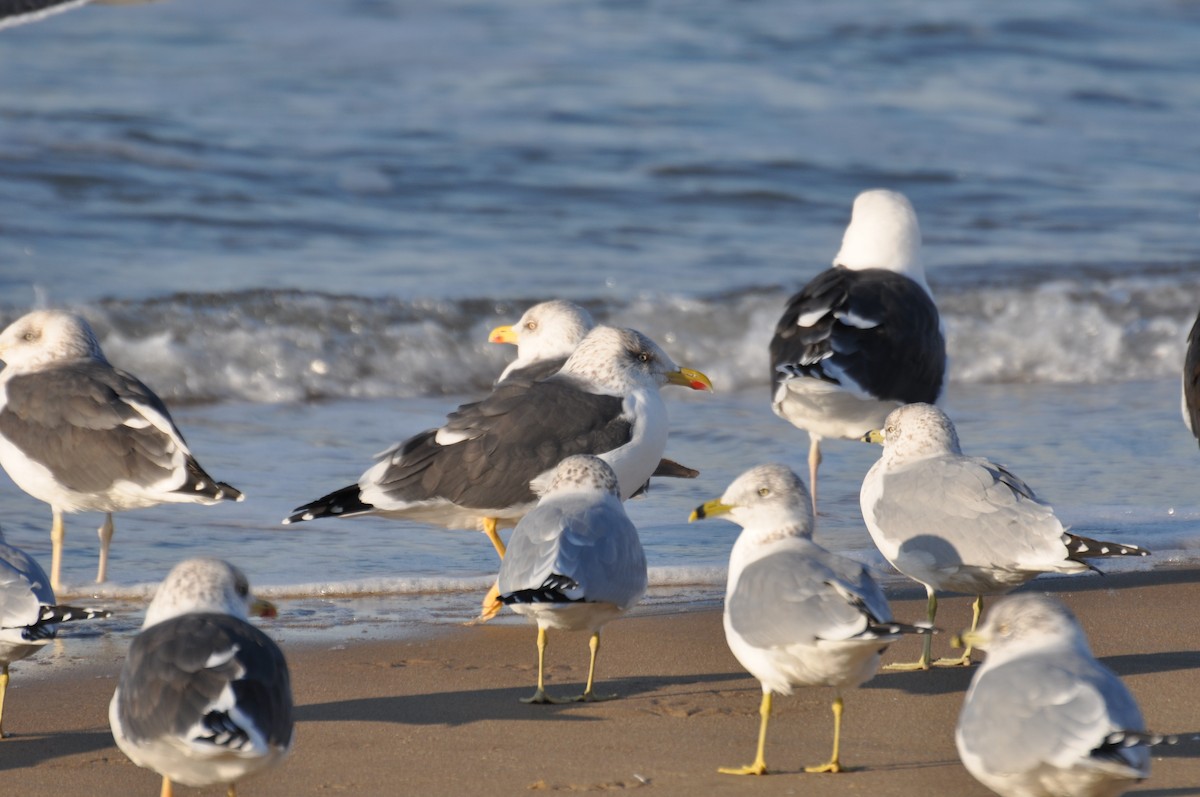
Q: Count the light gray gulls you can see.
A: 5